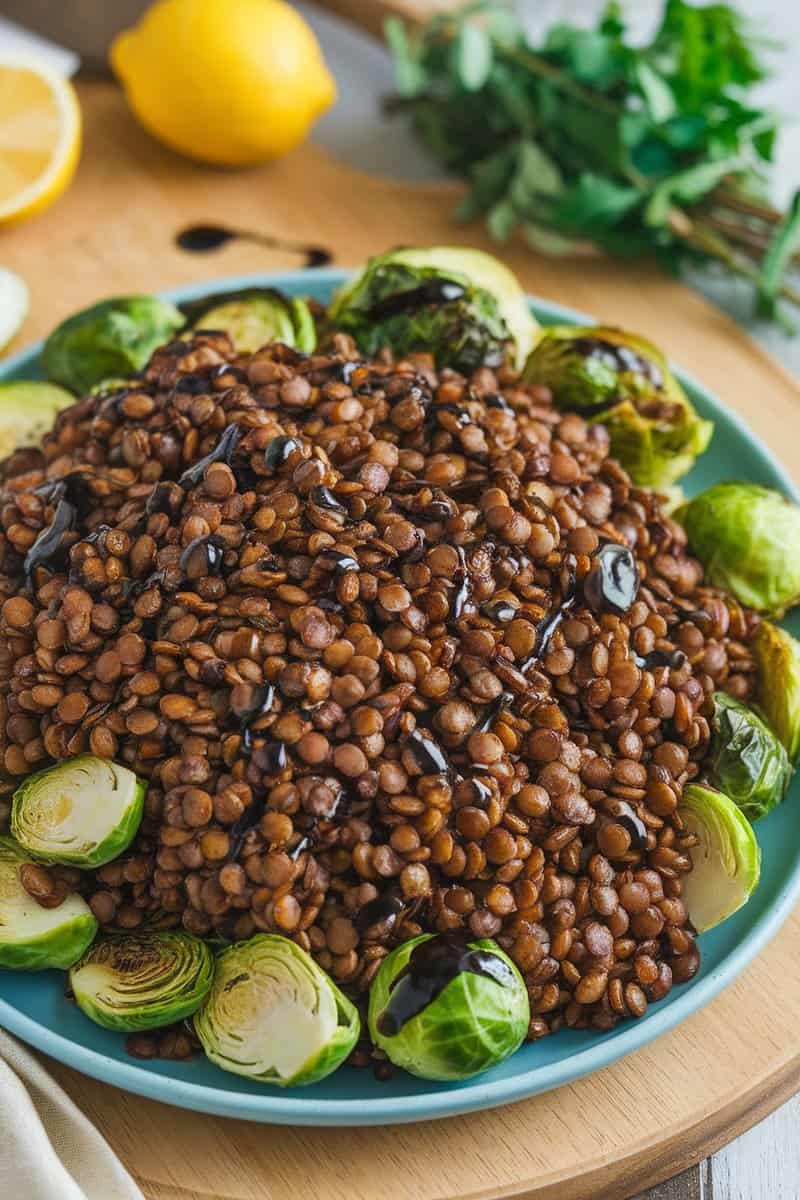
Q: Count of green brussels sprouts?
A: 14